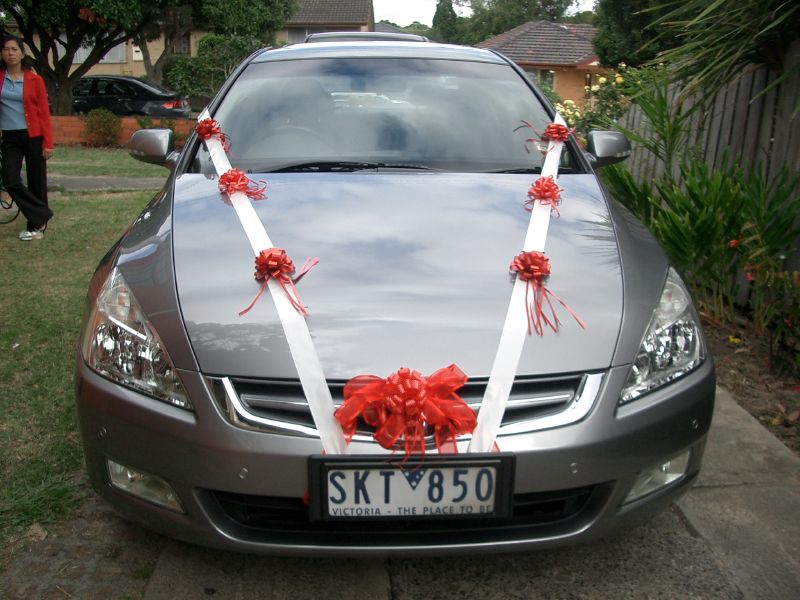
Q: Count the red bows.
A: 7